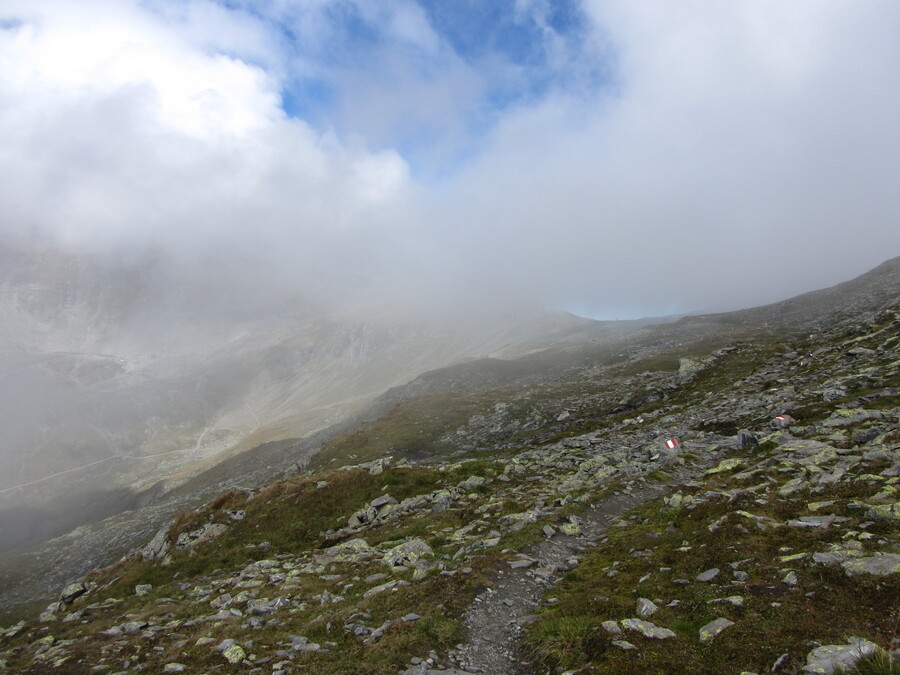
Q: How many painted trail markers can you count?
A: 2